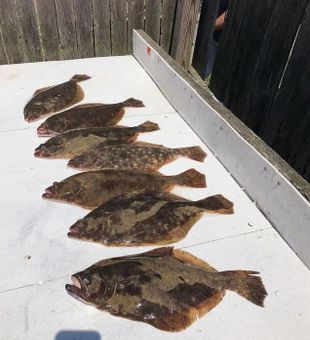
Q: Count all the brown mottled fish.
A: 7